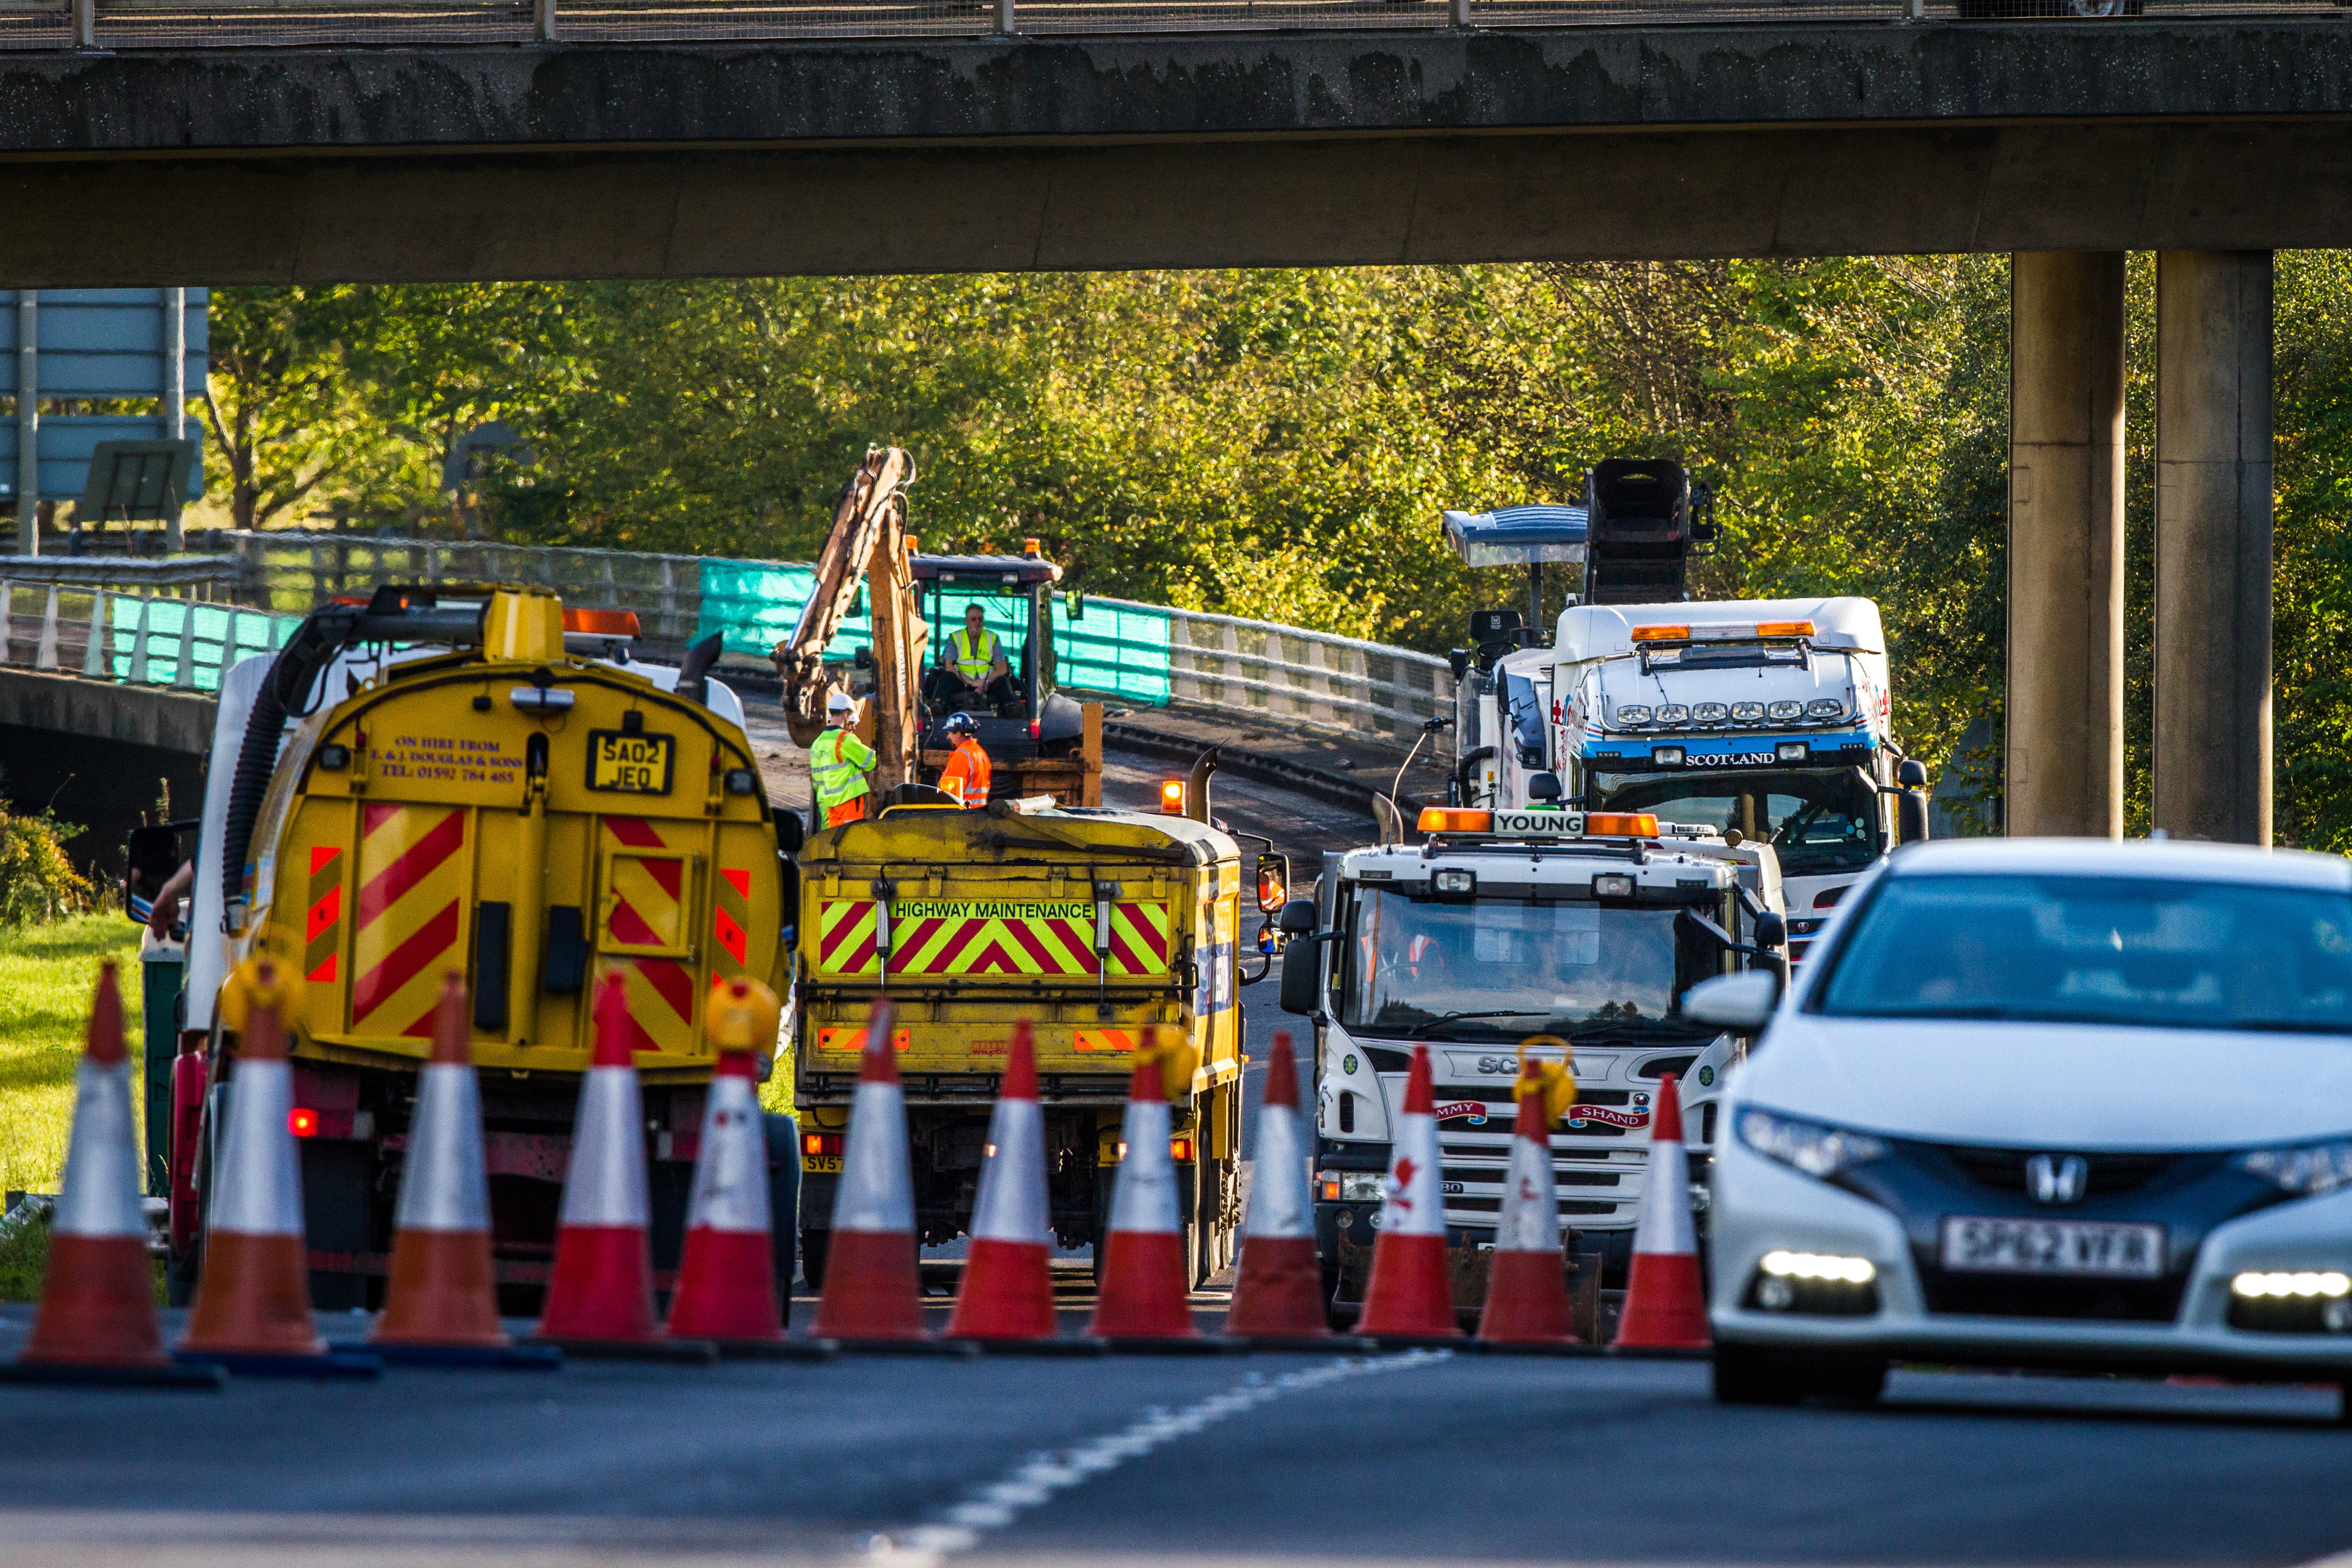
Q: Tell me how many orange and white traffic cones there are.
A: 12